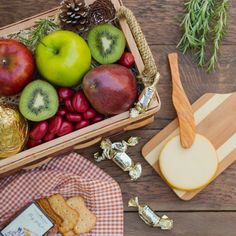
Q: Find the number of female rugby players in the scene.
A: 0